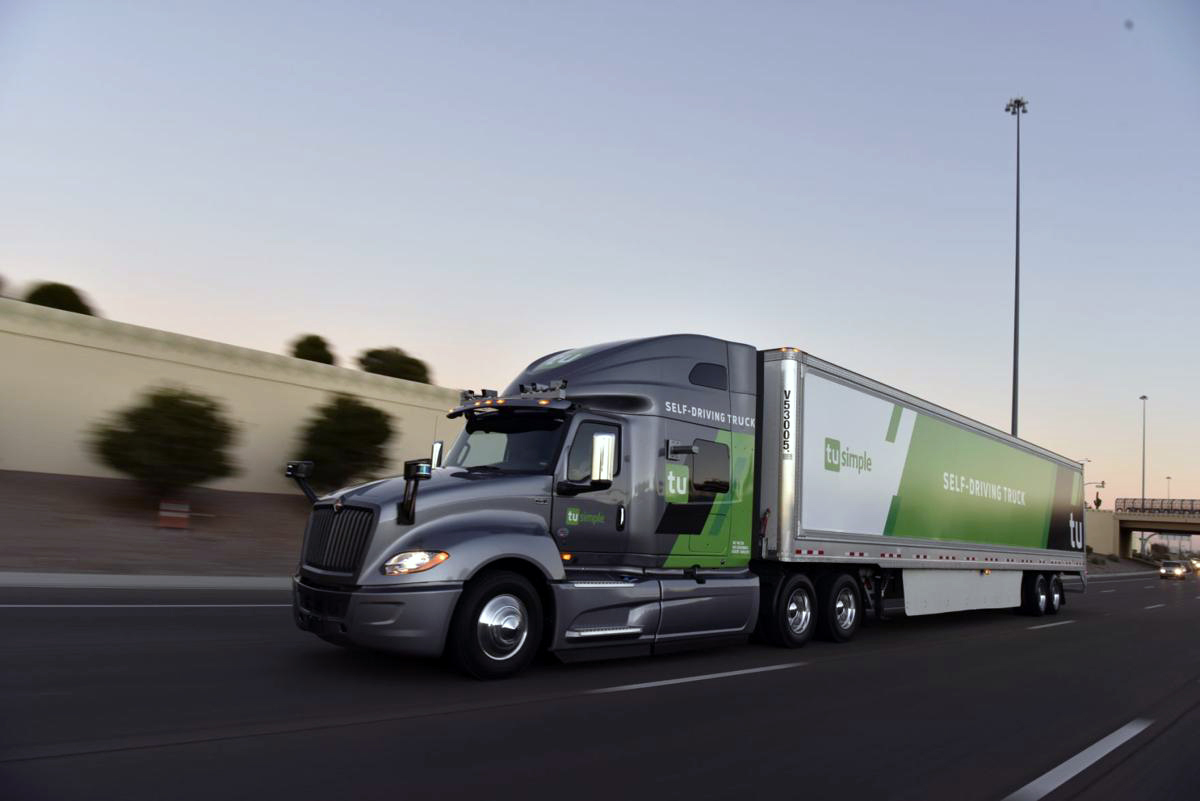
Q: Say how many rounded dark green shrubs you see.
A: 5